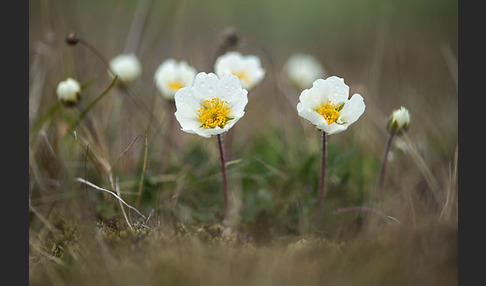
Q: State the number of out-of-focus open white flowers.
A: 2